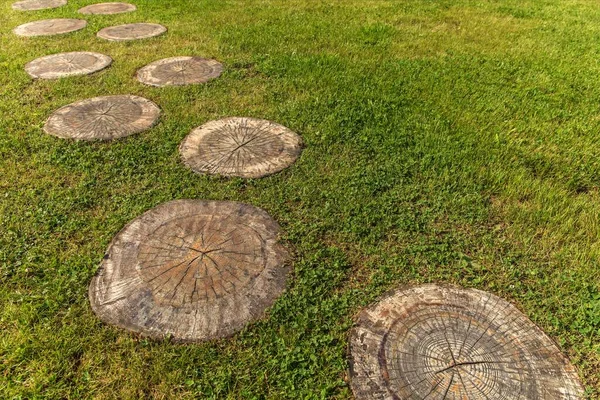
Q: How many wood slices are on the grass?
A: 10